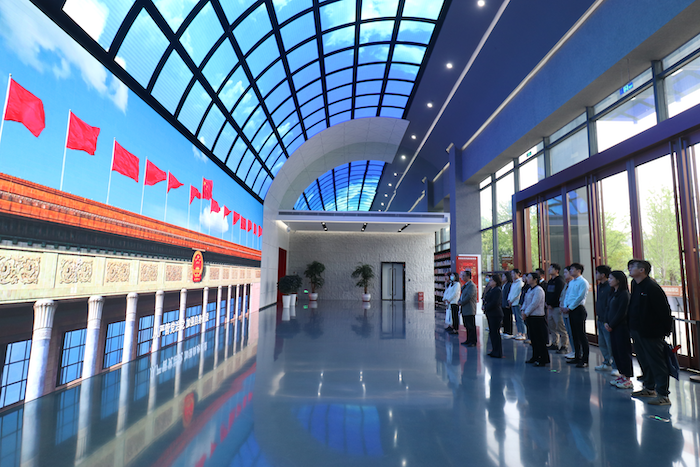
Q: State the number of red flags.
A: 14